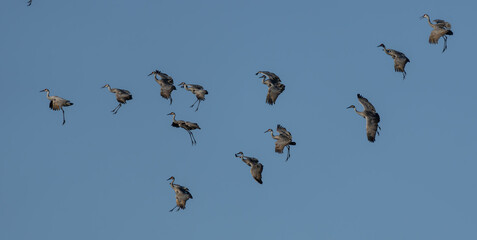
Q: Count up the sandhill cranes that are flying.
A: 12